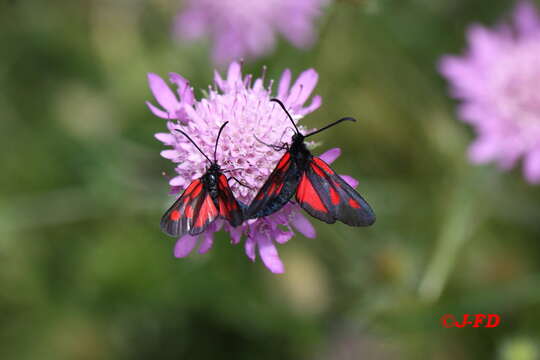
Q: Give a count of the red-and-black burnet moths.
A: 2